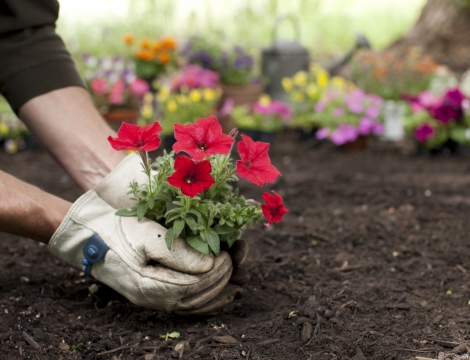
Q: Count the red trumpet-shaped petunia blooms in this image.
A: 5